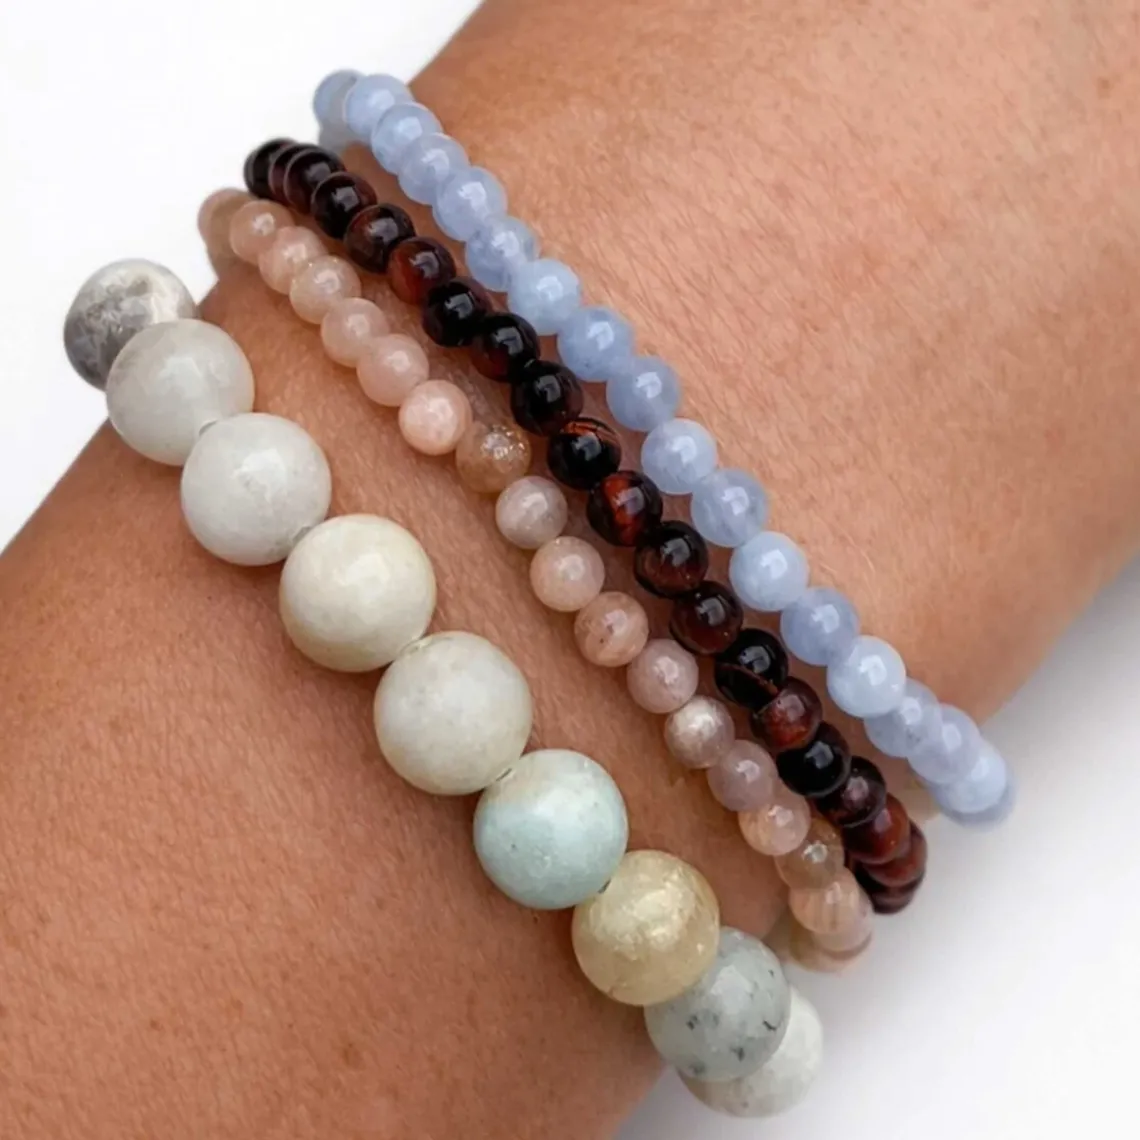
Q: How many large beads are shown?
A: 9